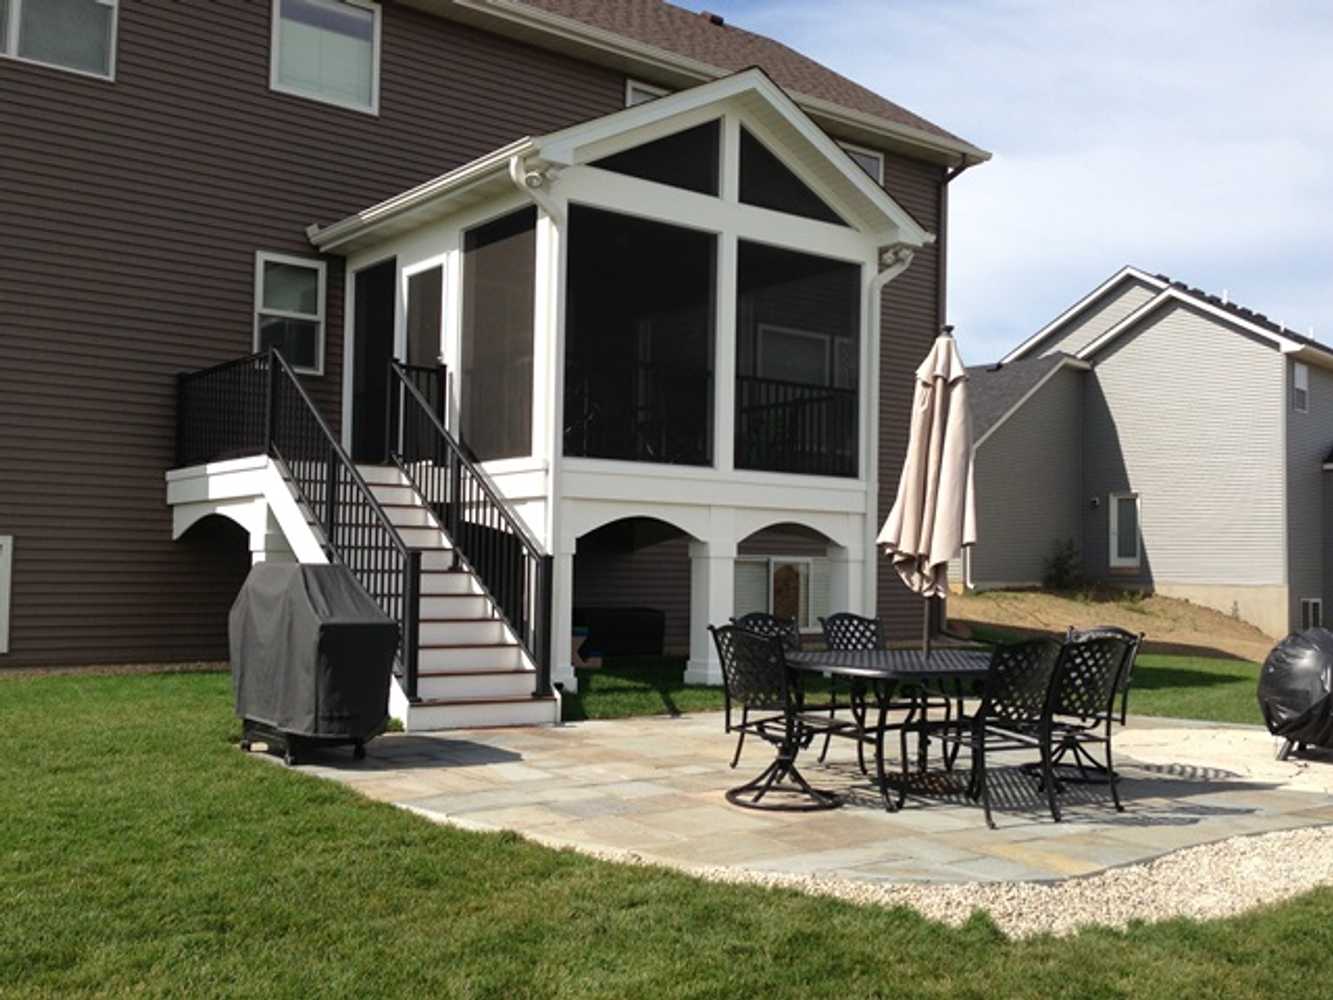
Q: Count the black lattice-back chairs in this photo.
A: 6